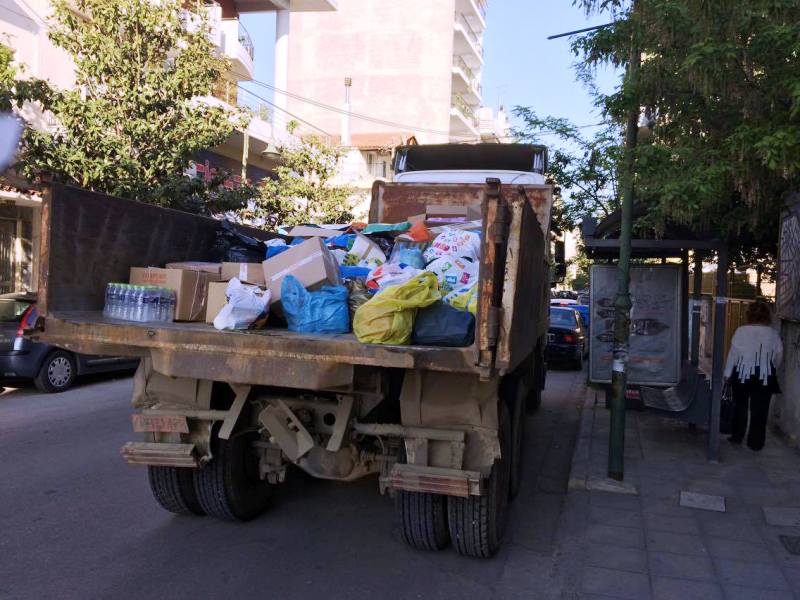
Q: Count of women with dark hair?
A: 1